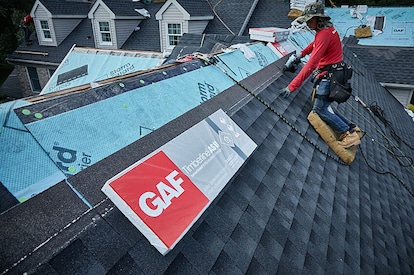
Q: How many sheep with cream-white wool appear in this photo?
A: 0